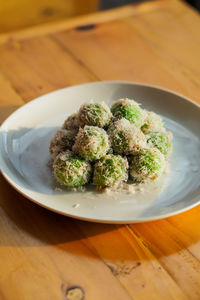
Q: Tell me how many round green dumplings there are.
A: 11